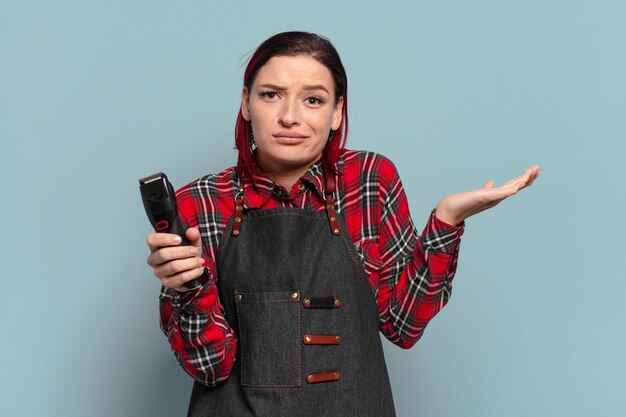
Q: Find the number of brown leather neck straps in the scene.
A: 2